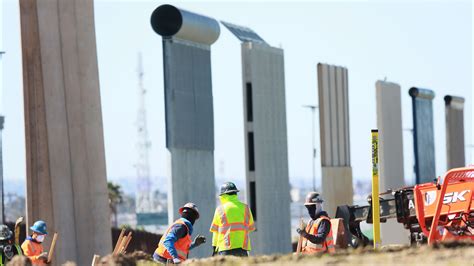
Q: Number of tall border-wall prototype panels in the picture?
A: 7